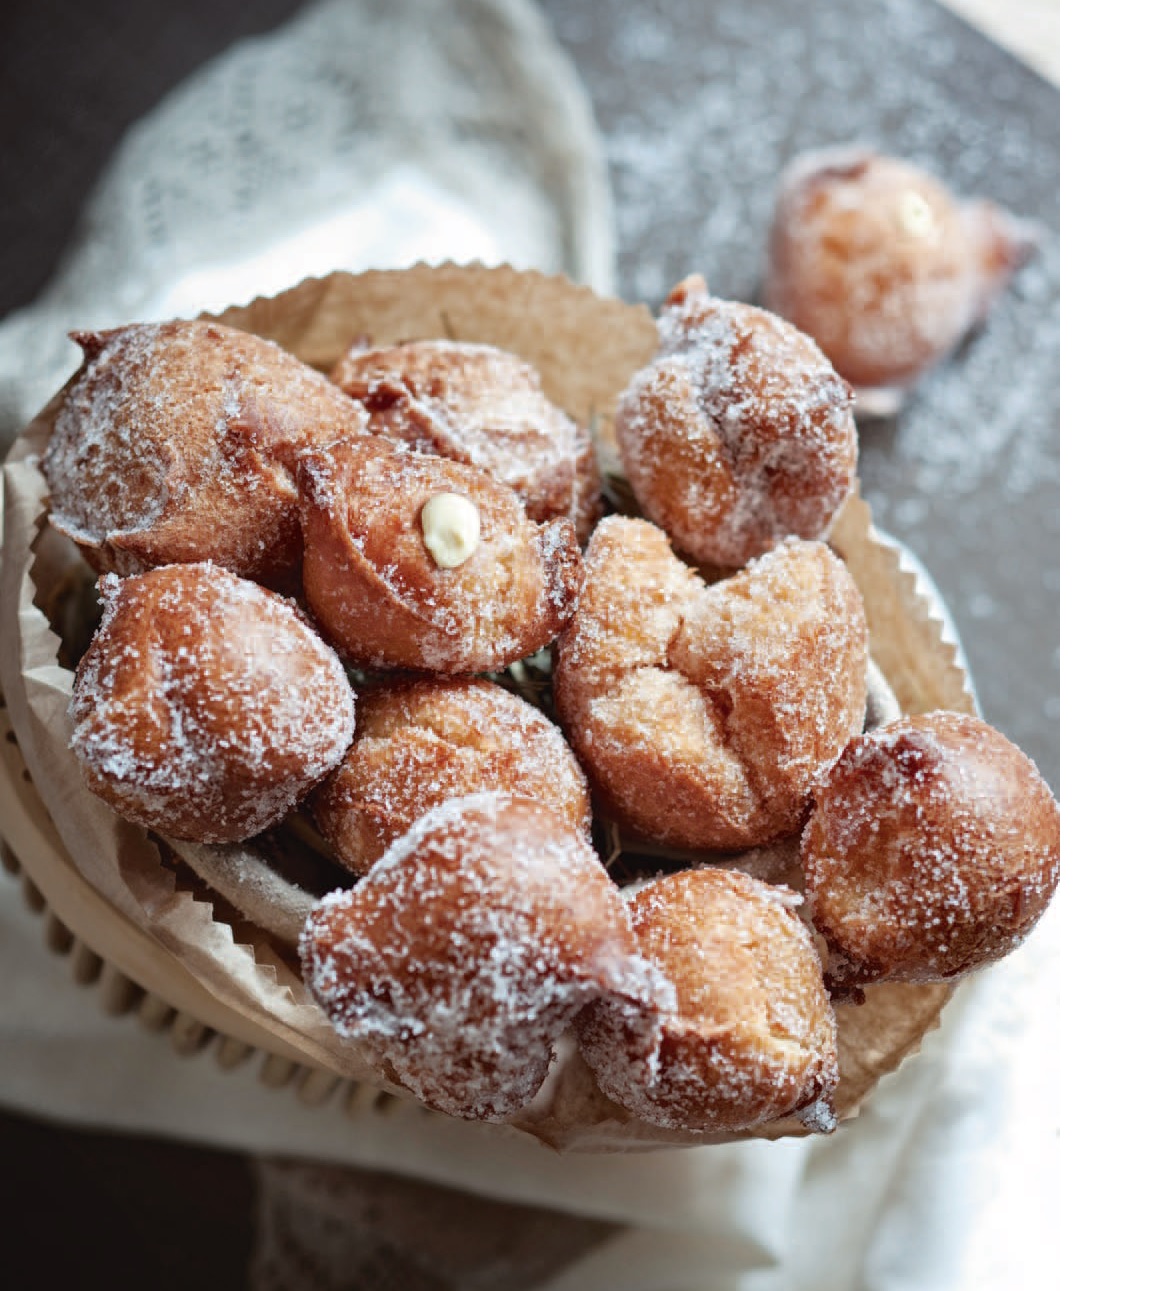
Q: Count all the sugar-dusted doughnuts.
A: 11